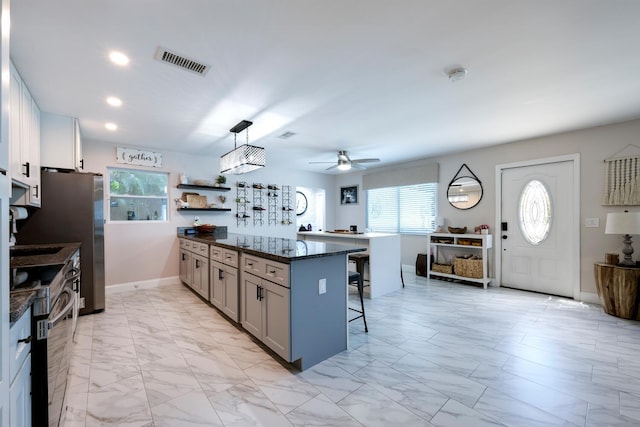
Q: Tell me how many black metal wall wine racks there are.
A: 4